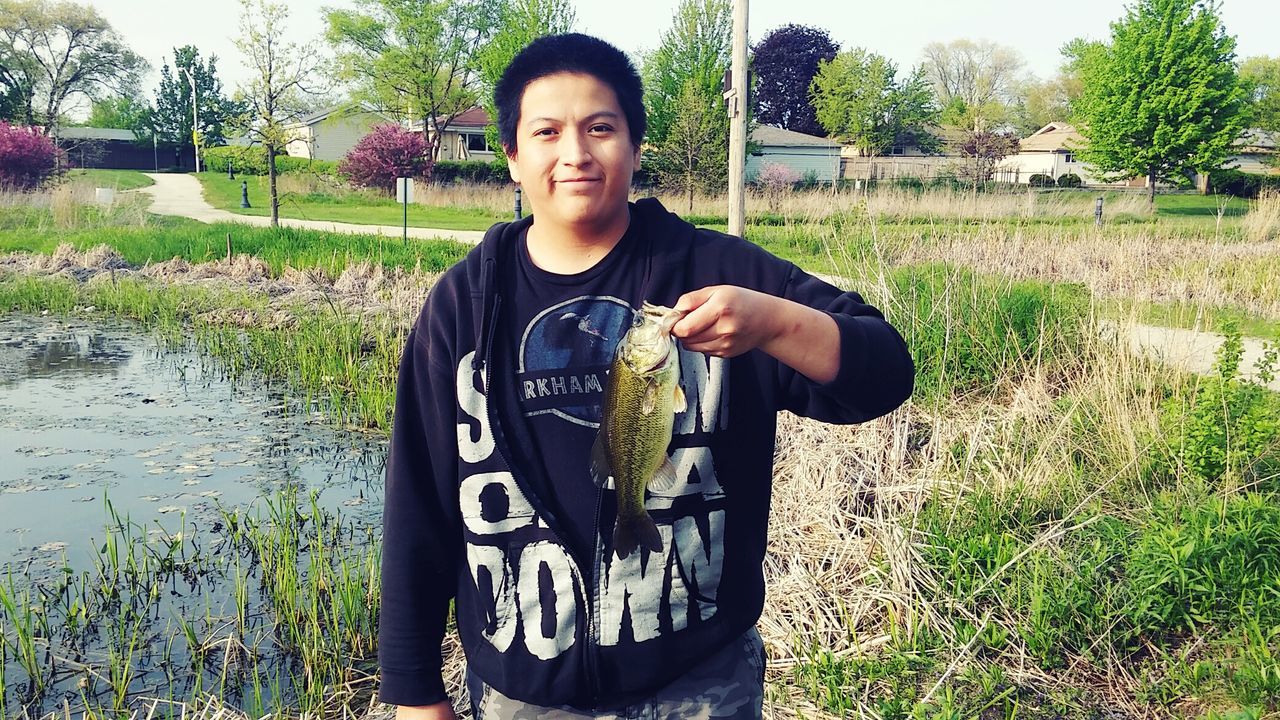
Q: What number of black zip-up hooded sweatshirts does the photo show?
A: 1